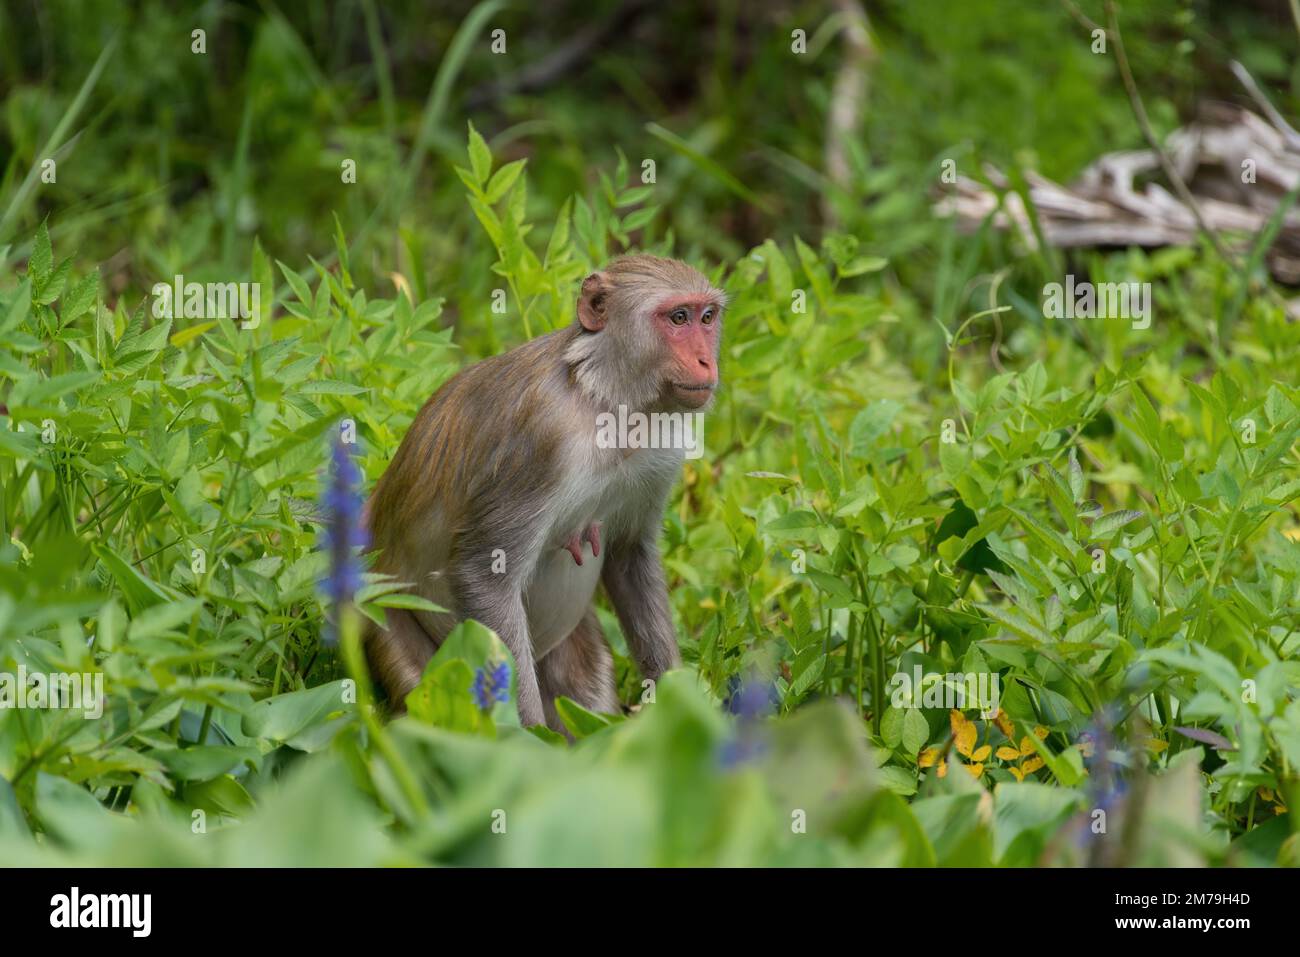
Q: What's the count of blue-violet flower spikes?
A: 4